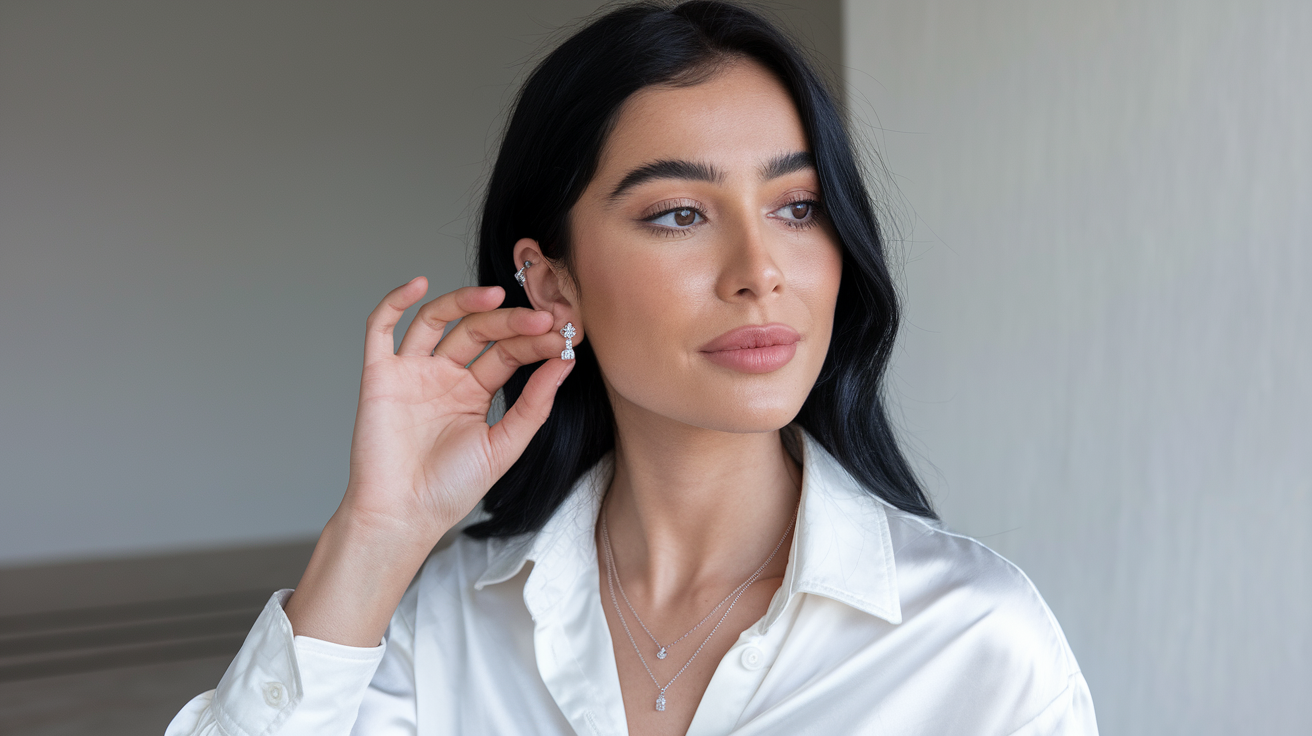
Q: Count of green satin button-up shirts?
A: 0